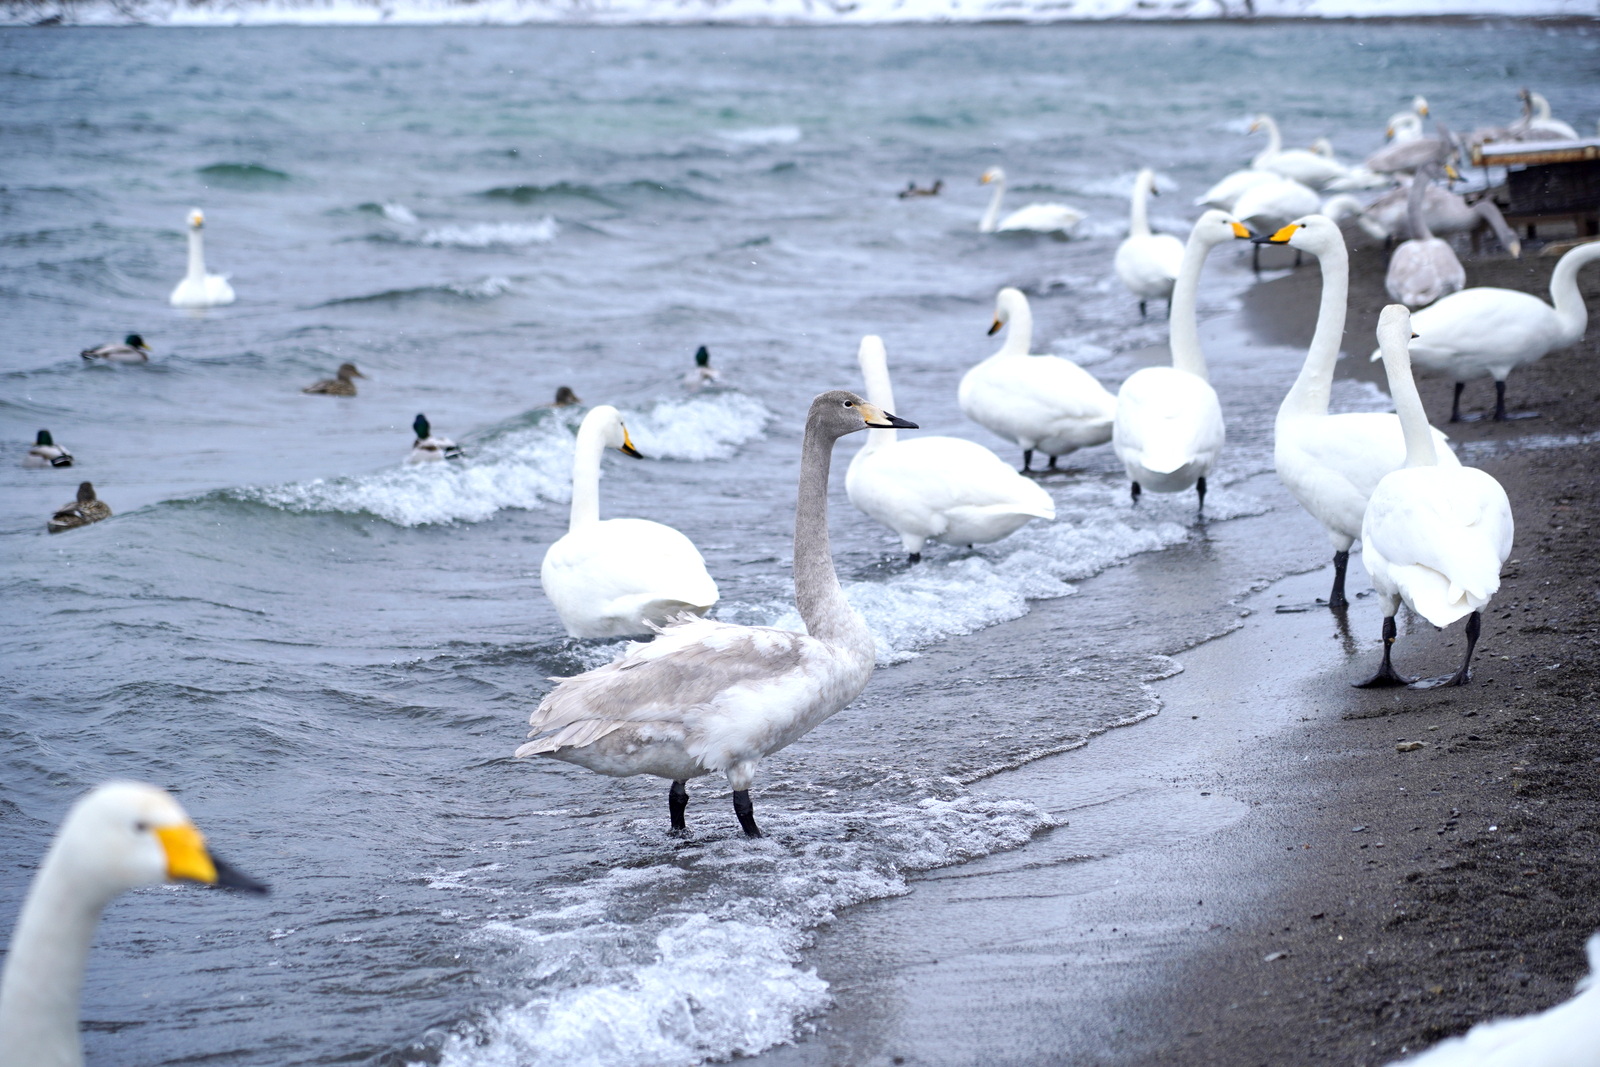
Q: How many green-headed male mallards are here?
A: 4